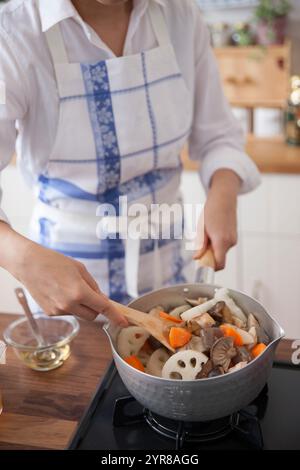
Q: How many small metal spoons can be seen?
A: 1